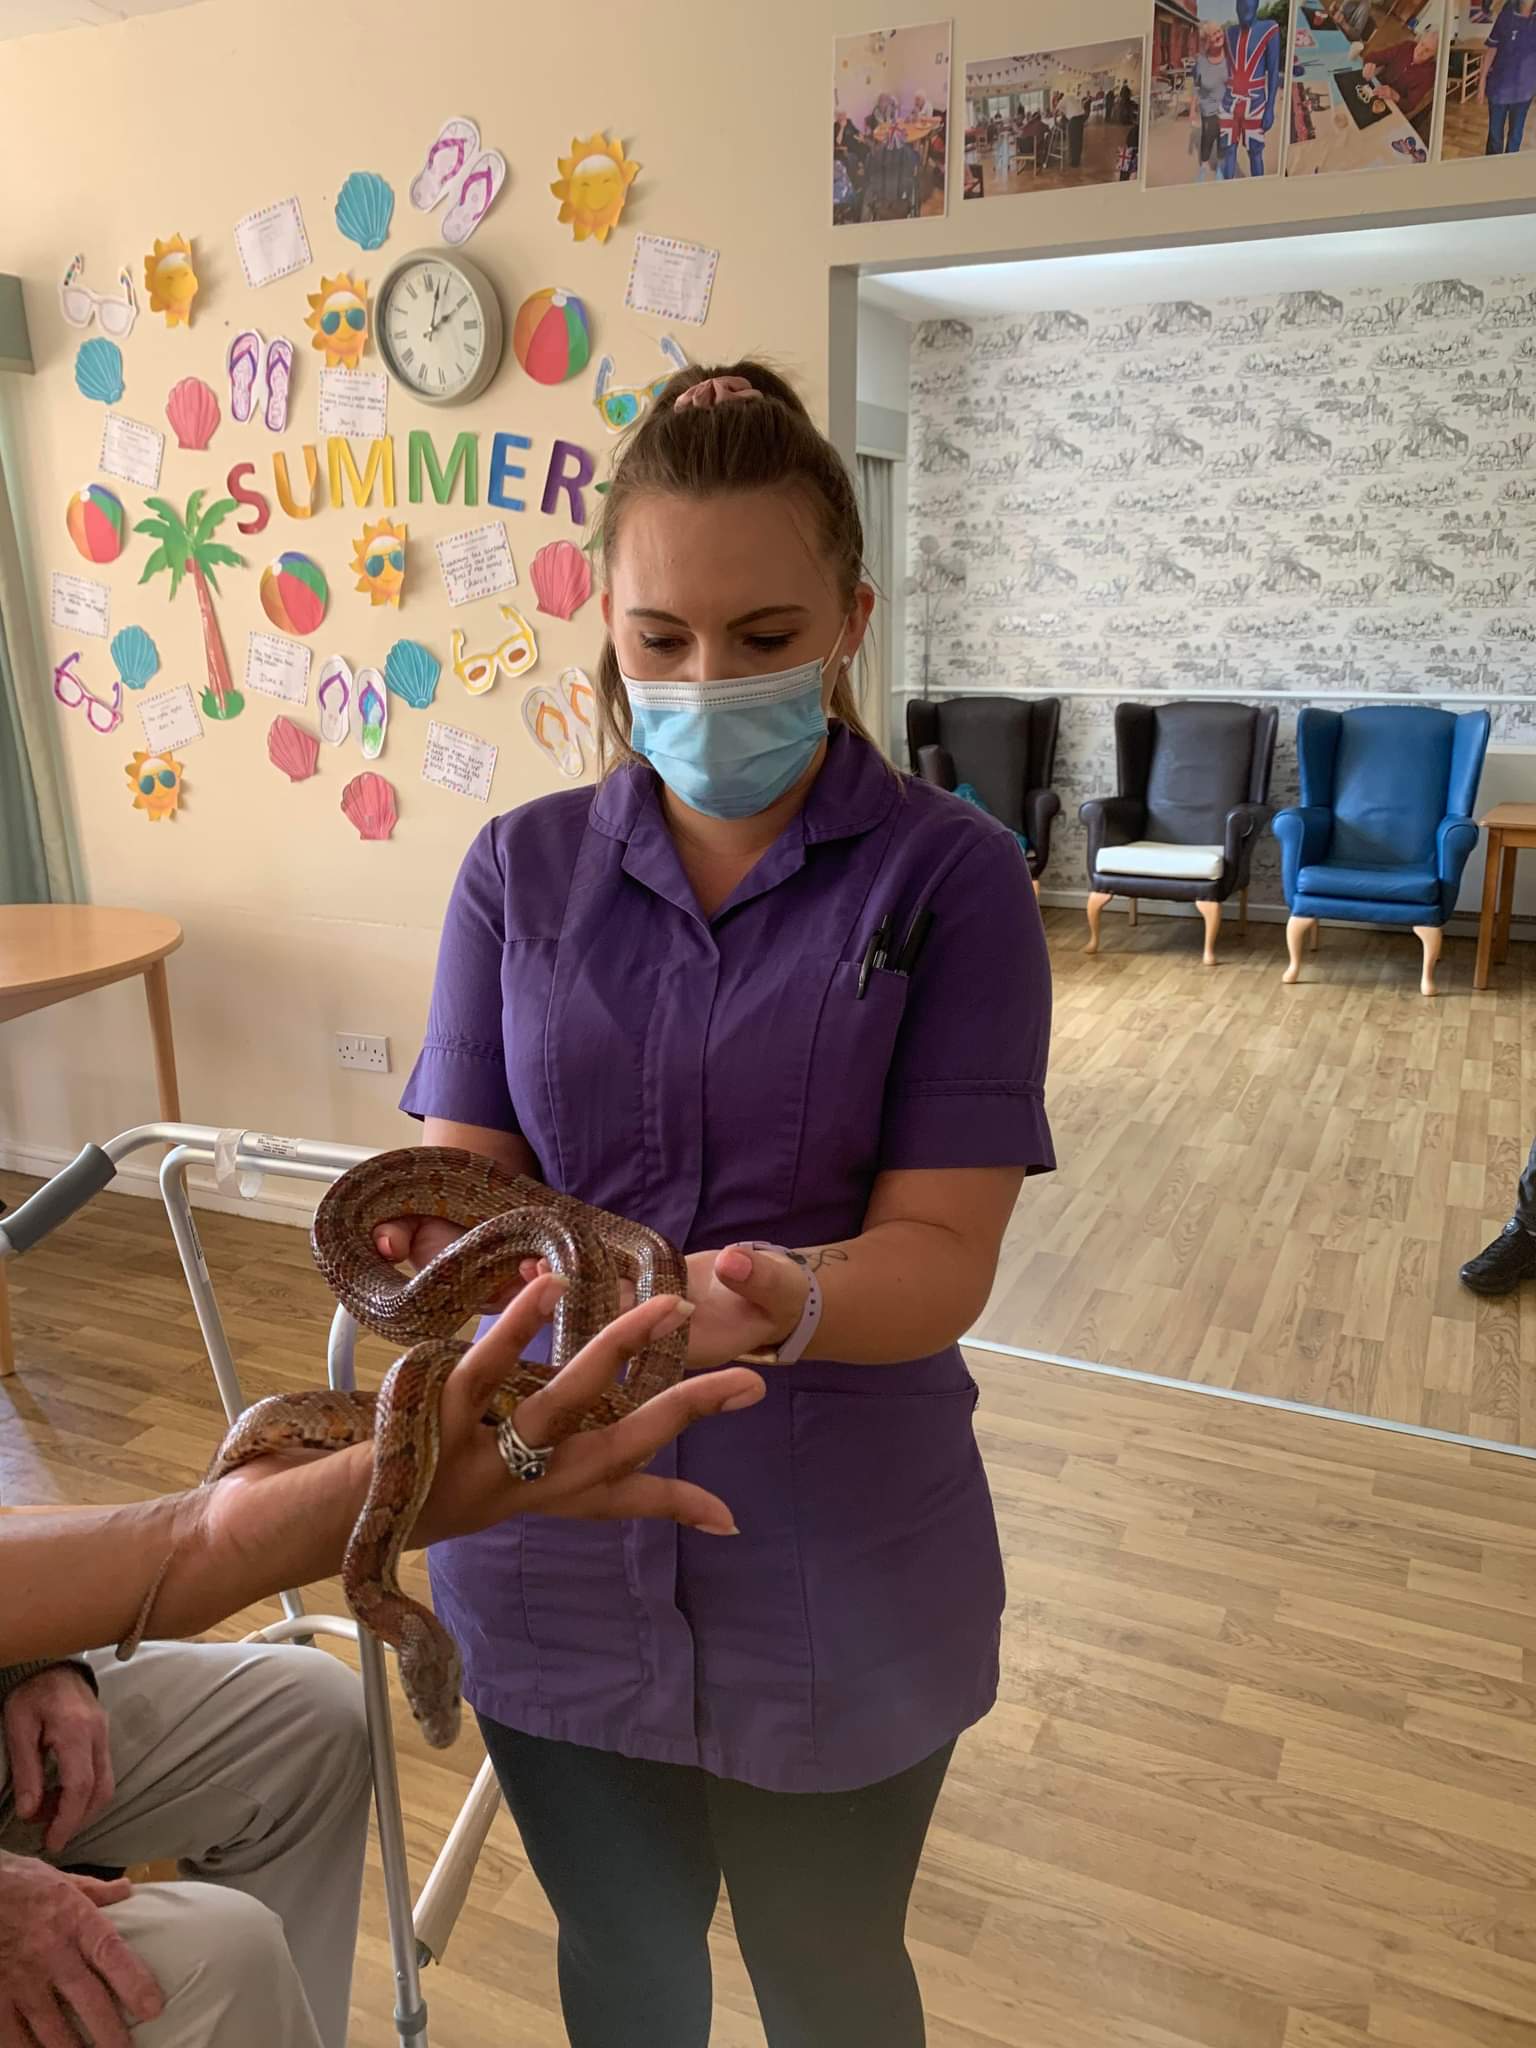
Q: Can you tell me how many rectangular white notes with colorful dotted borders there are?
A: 9